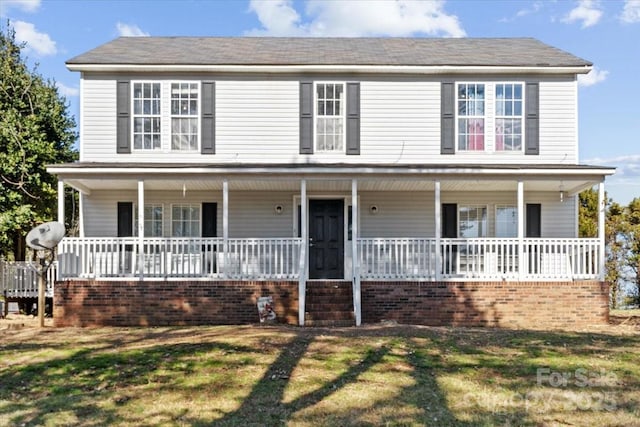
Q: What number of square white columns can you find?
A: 8